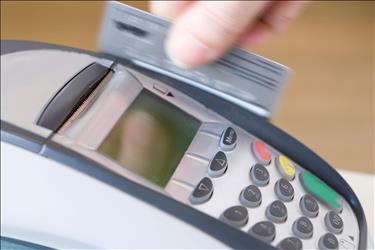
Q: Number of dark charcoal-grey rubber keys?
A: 14